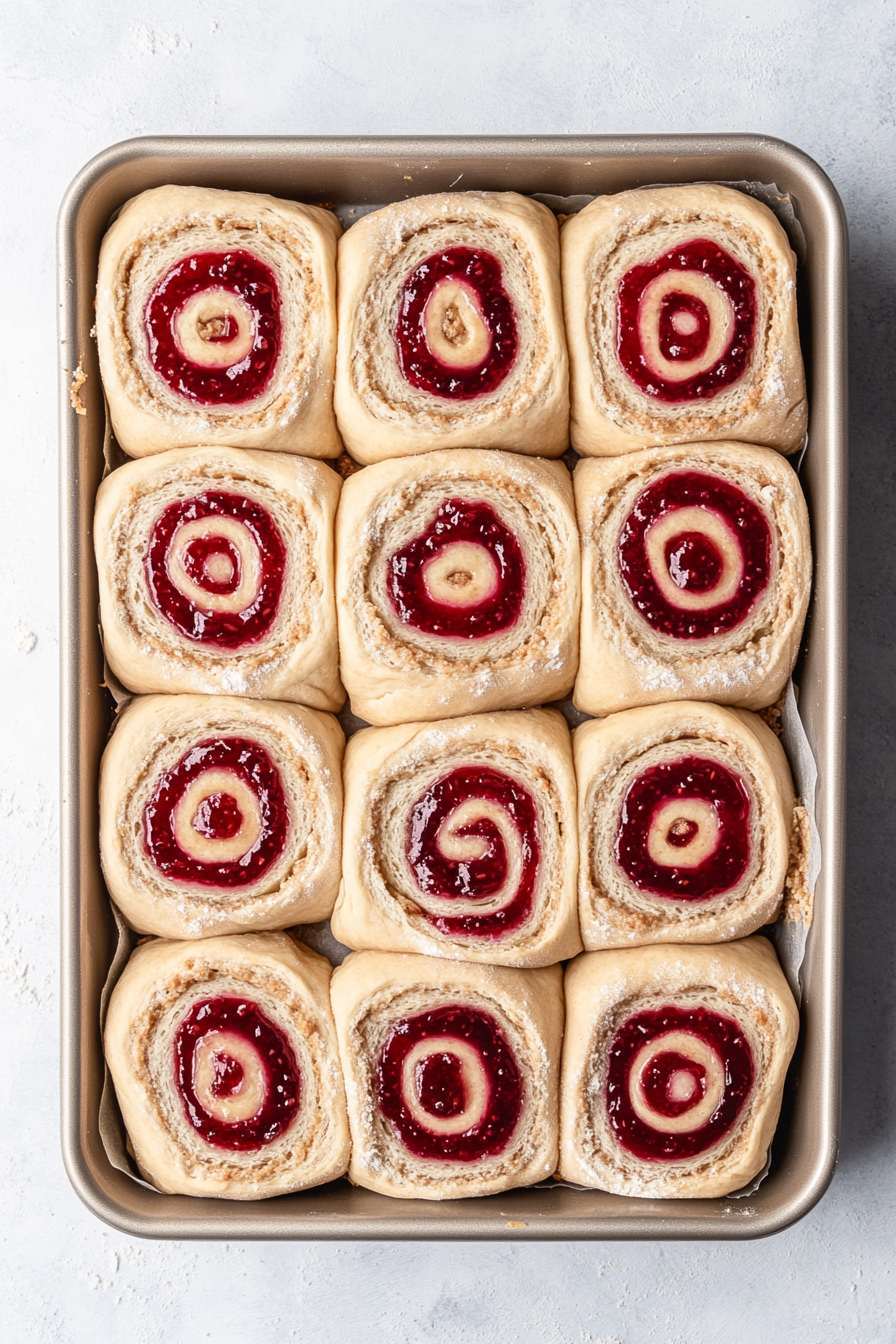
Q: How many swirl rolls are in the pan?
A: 12